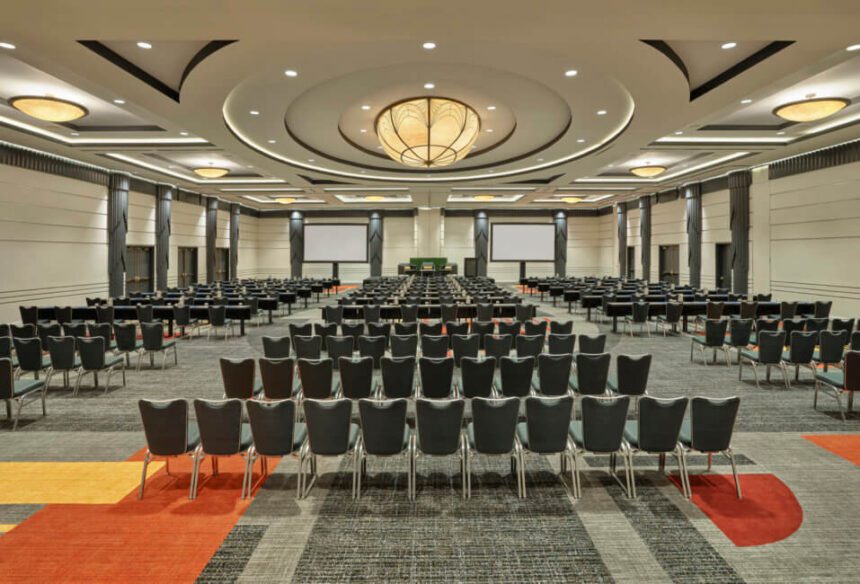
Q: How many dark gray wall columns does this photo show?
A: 12